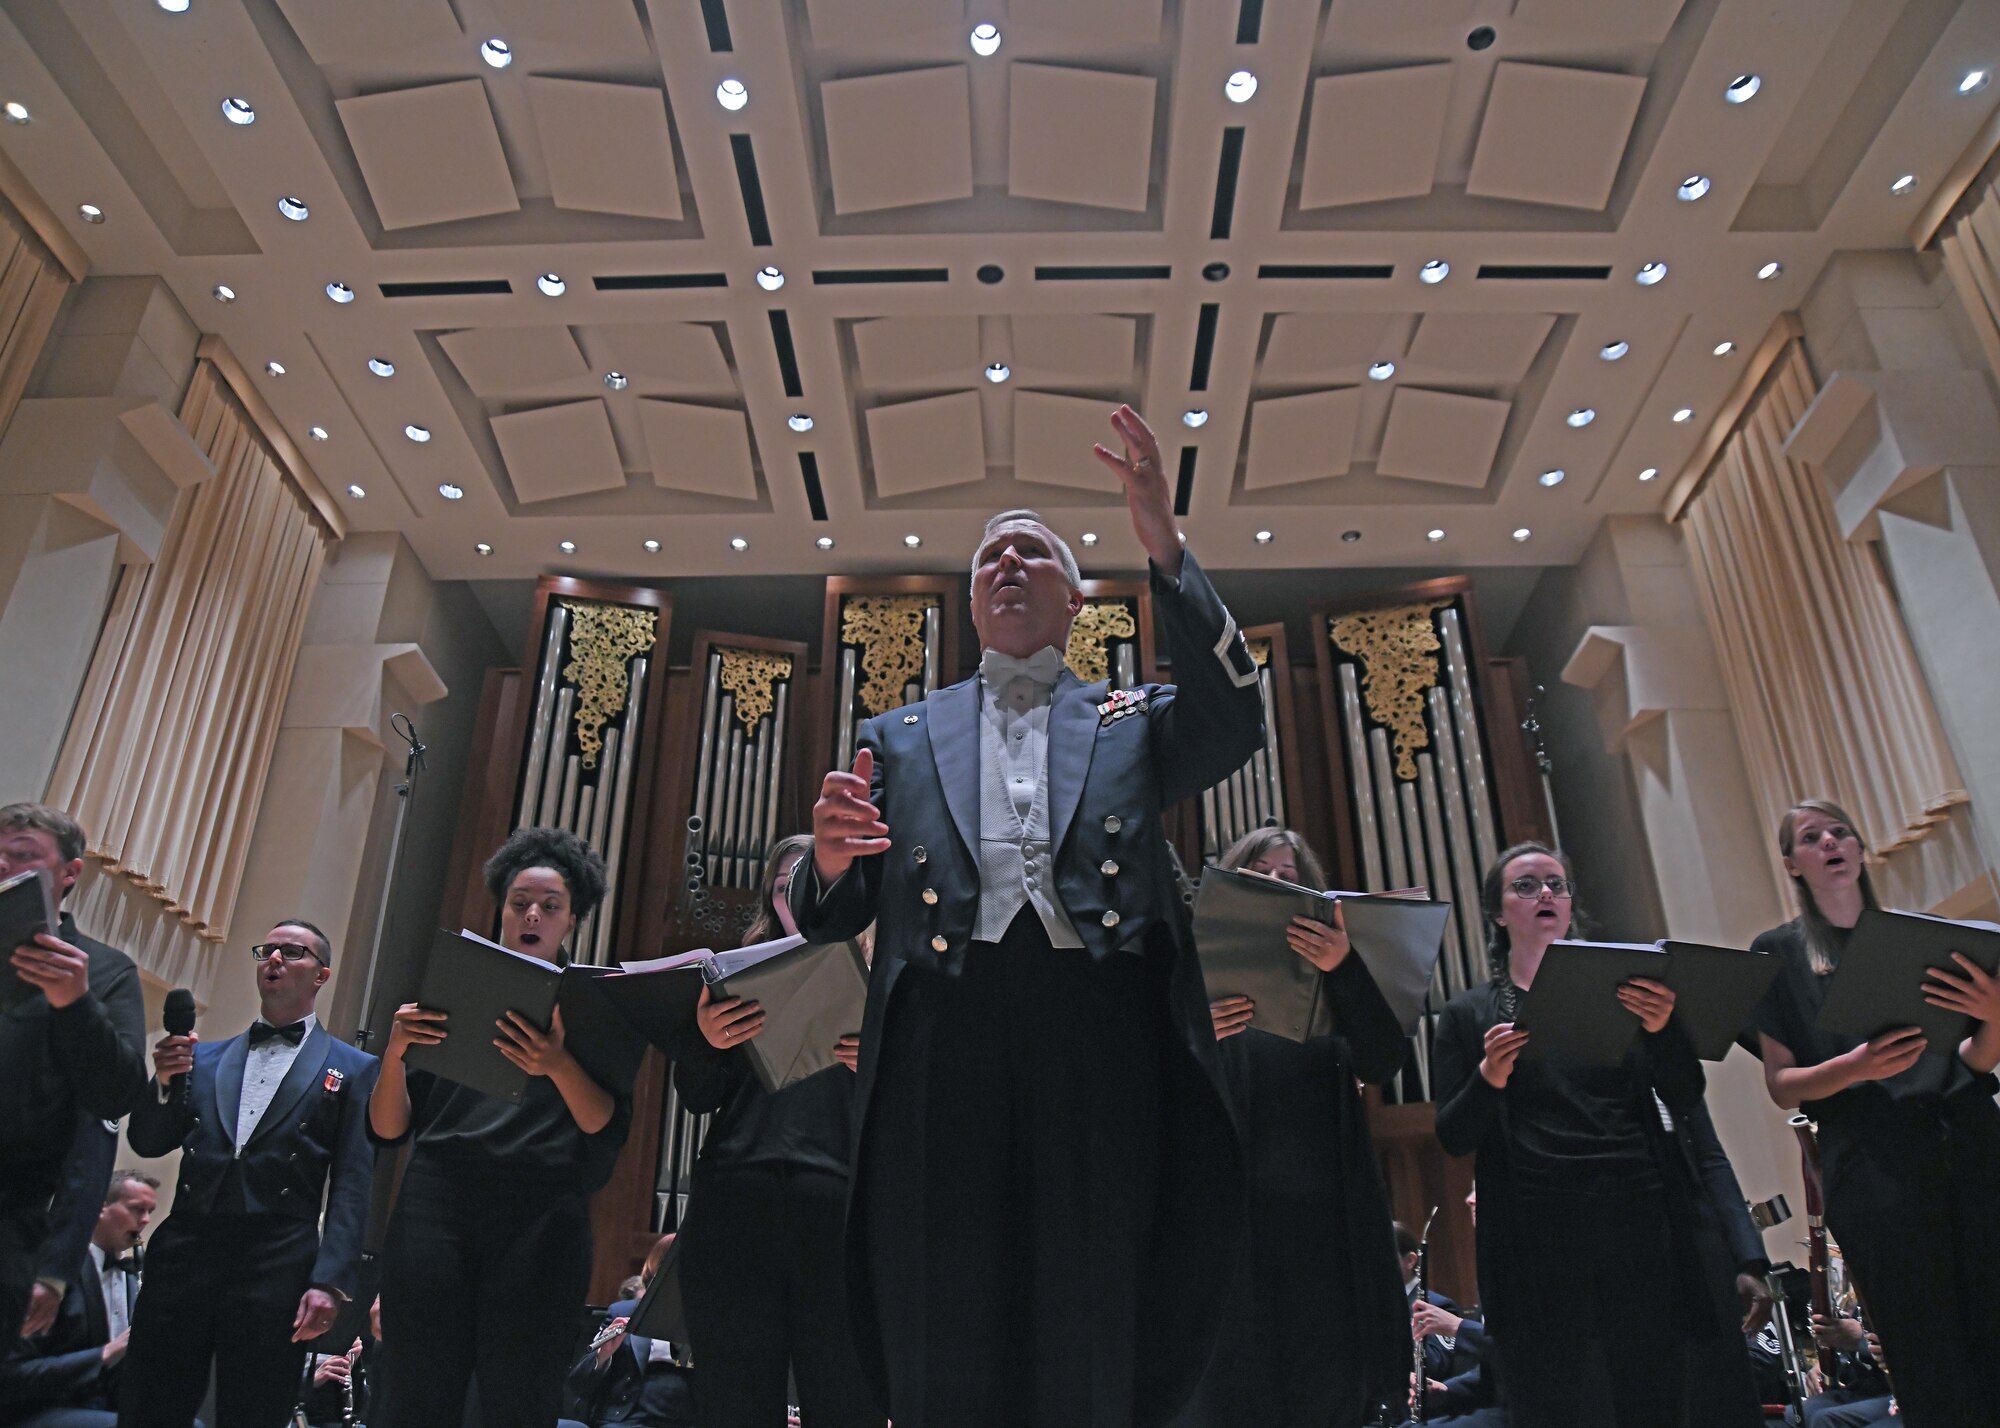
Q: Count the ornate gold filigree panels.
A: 6